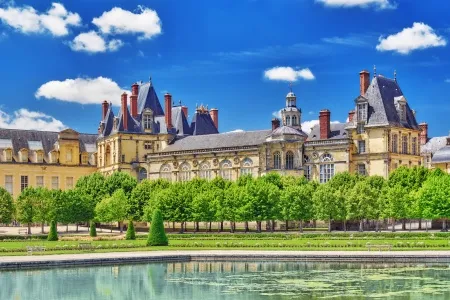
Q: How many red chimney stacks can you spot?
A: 12